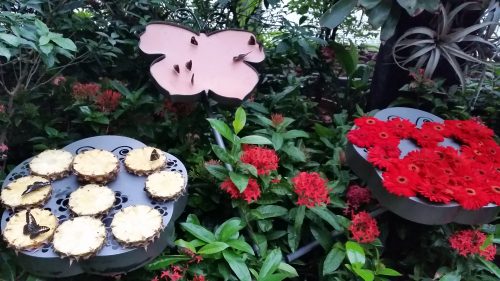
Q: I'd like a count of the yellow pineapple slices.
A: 9